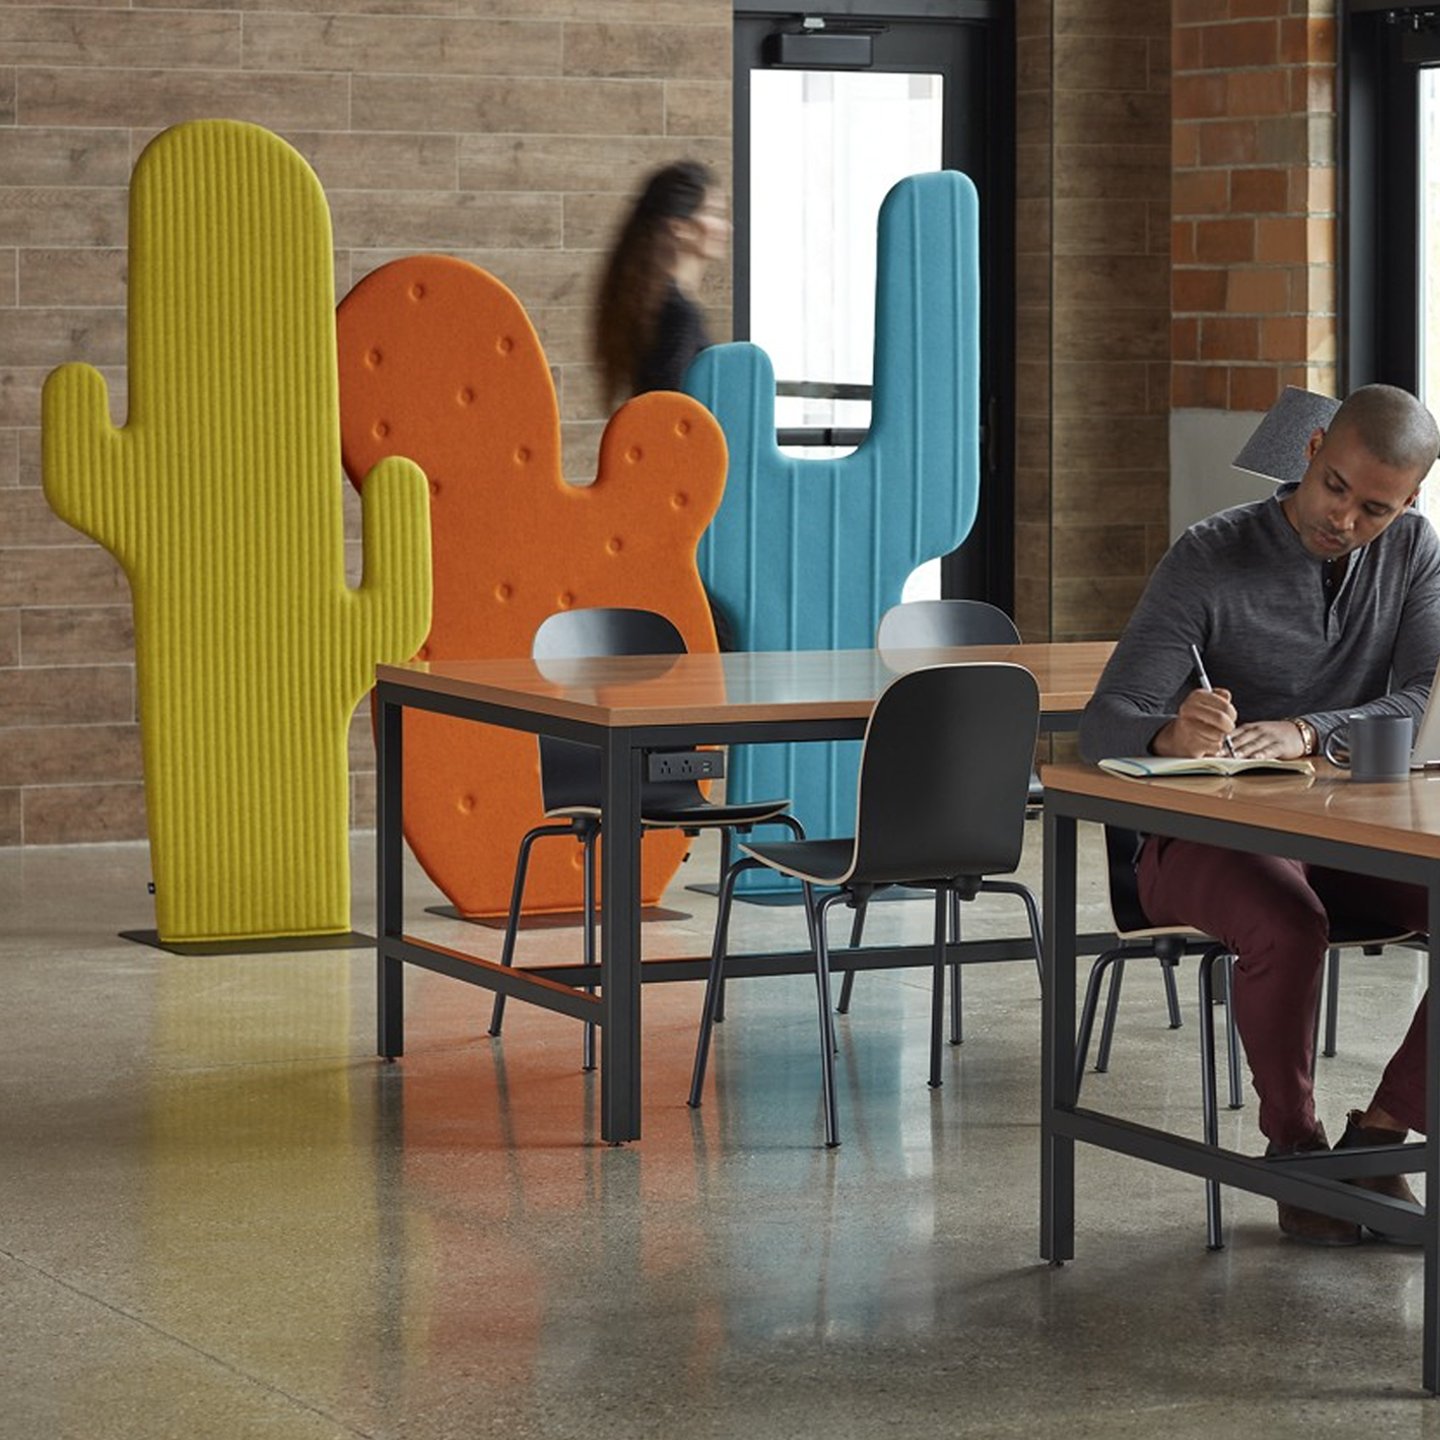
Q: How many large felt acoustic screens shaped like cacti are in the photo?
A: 3